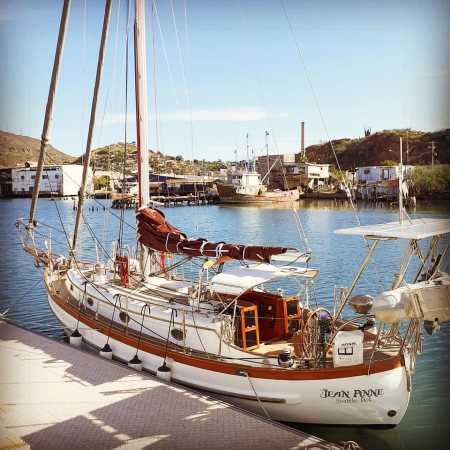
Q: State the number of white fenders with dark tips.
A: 4